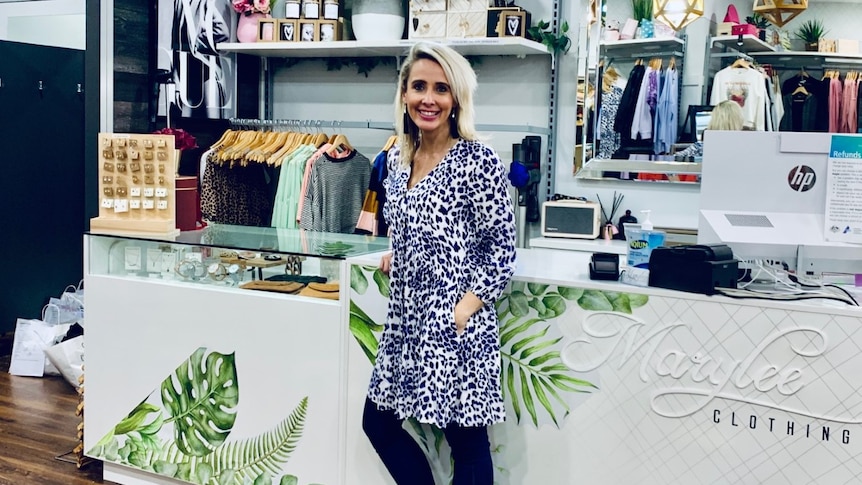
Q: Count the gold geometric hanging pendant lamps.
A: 2